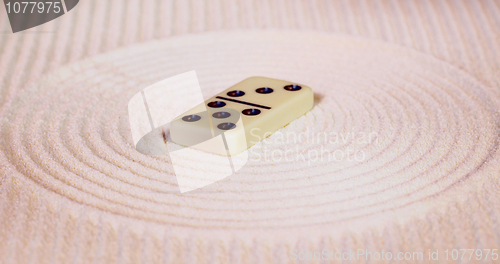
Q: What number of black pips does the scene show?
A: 8